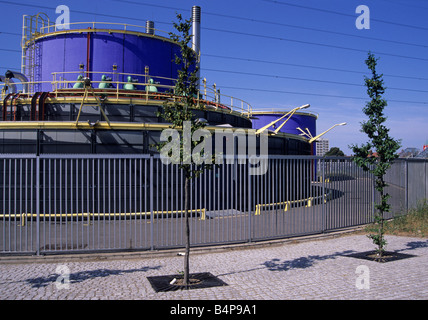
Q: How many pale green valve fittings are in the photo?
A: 4